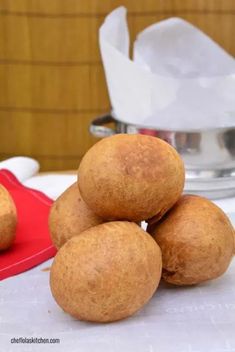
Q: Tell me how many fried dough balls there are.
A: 5